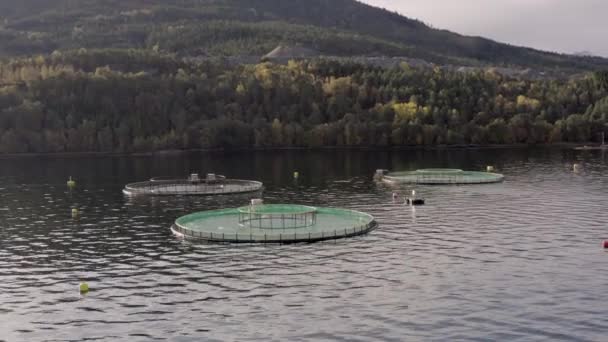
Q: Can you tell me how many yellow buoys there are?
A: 6